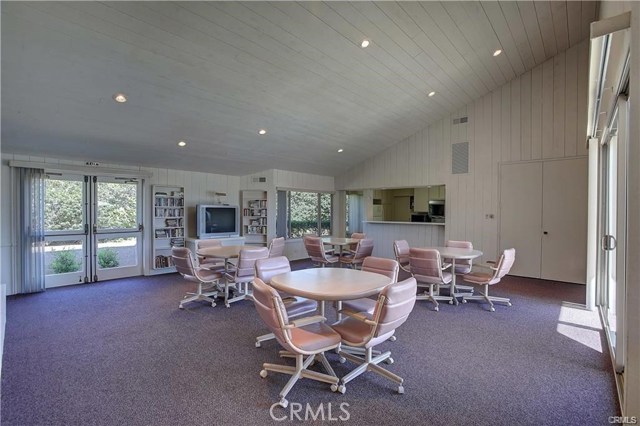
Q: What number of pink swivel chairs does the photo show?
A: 15